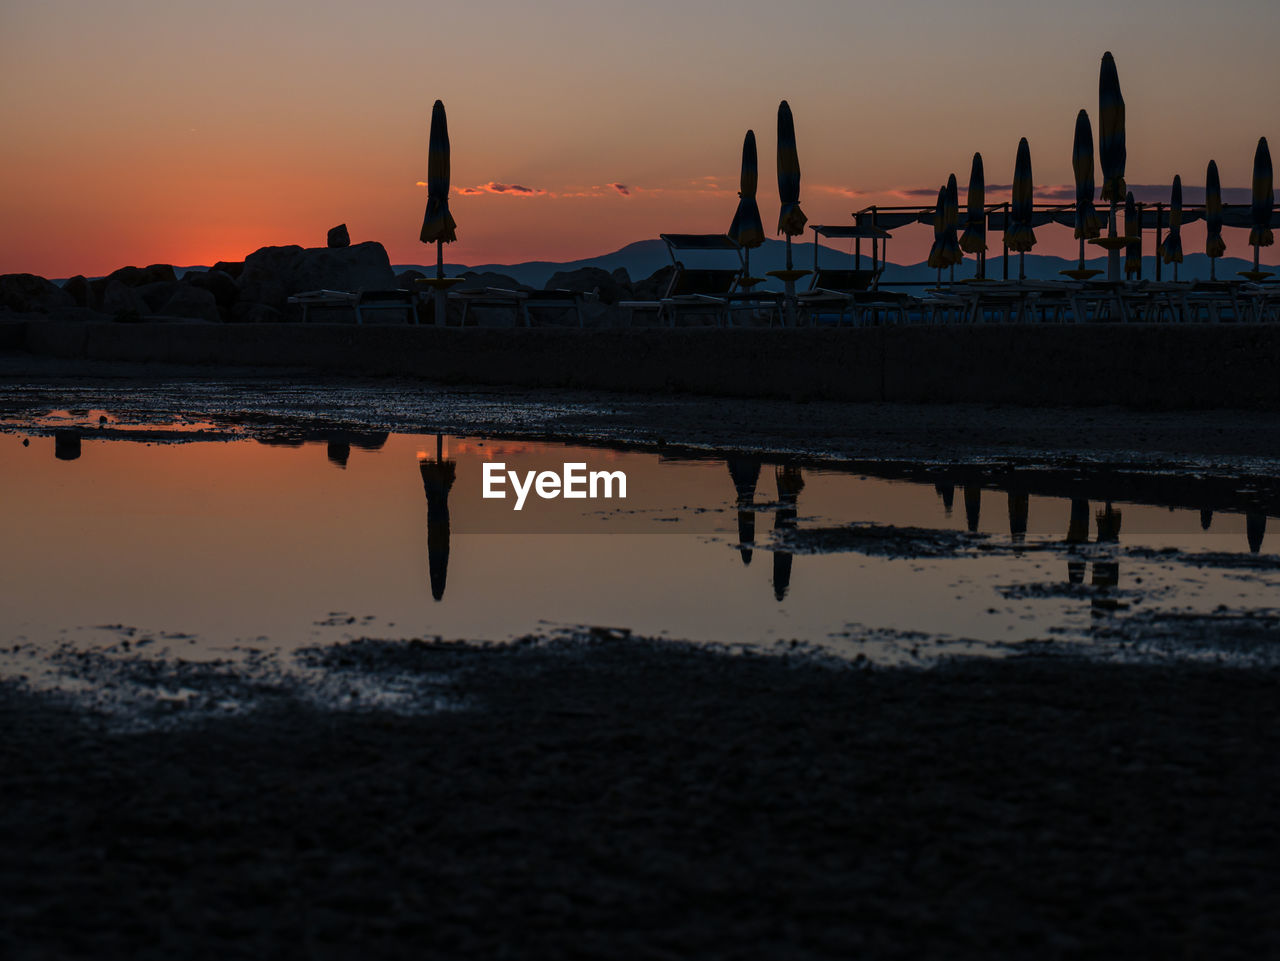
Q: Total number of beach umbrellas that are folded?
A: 13